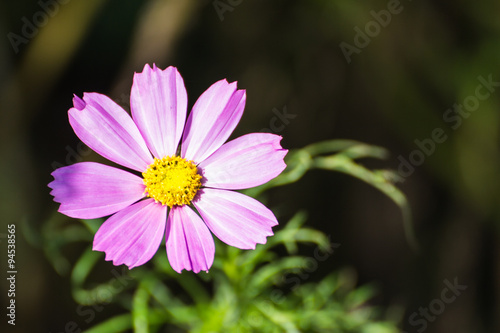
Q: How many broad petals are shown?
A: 8